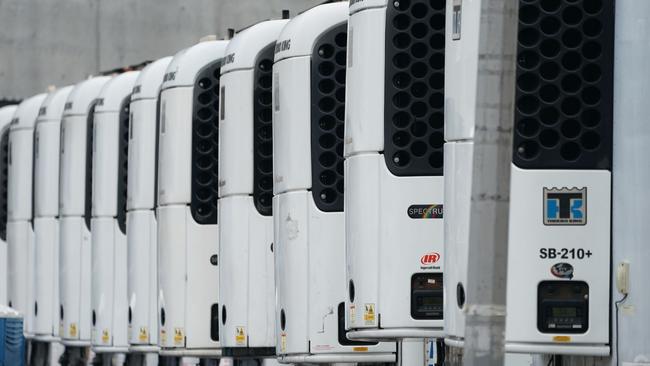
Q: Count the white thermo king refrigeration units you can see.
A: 11